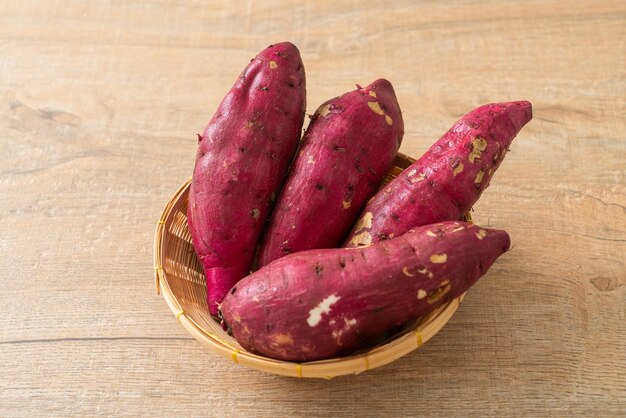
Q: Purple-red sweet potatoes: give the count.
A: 4